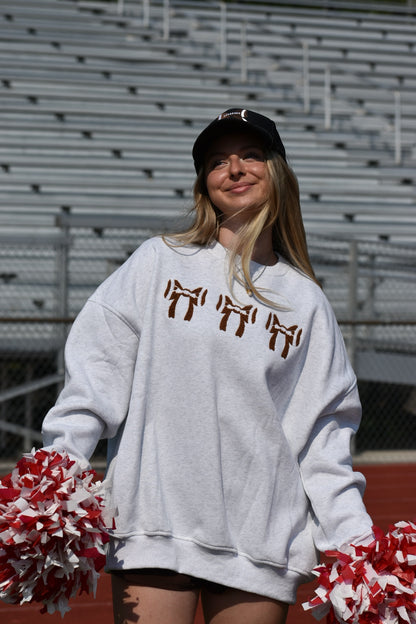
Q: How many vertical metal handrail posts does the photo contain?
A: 8